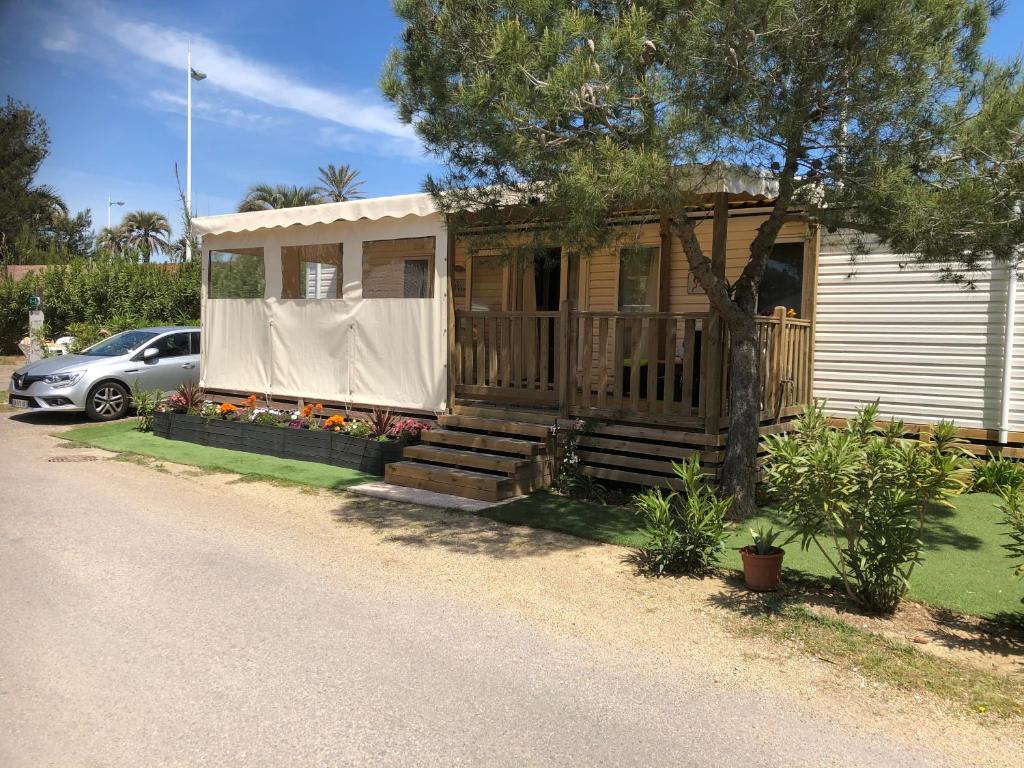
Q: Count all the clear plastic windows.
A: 3